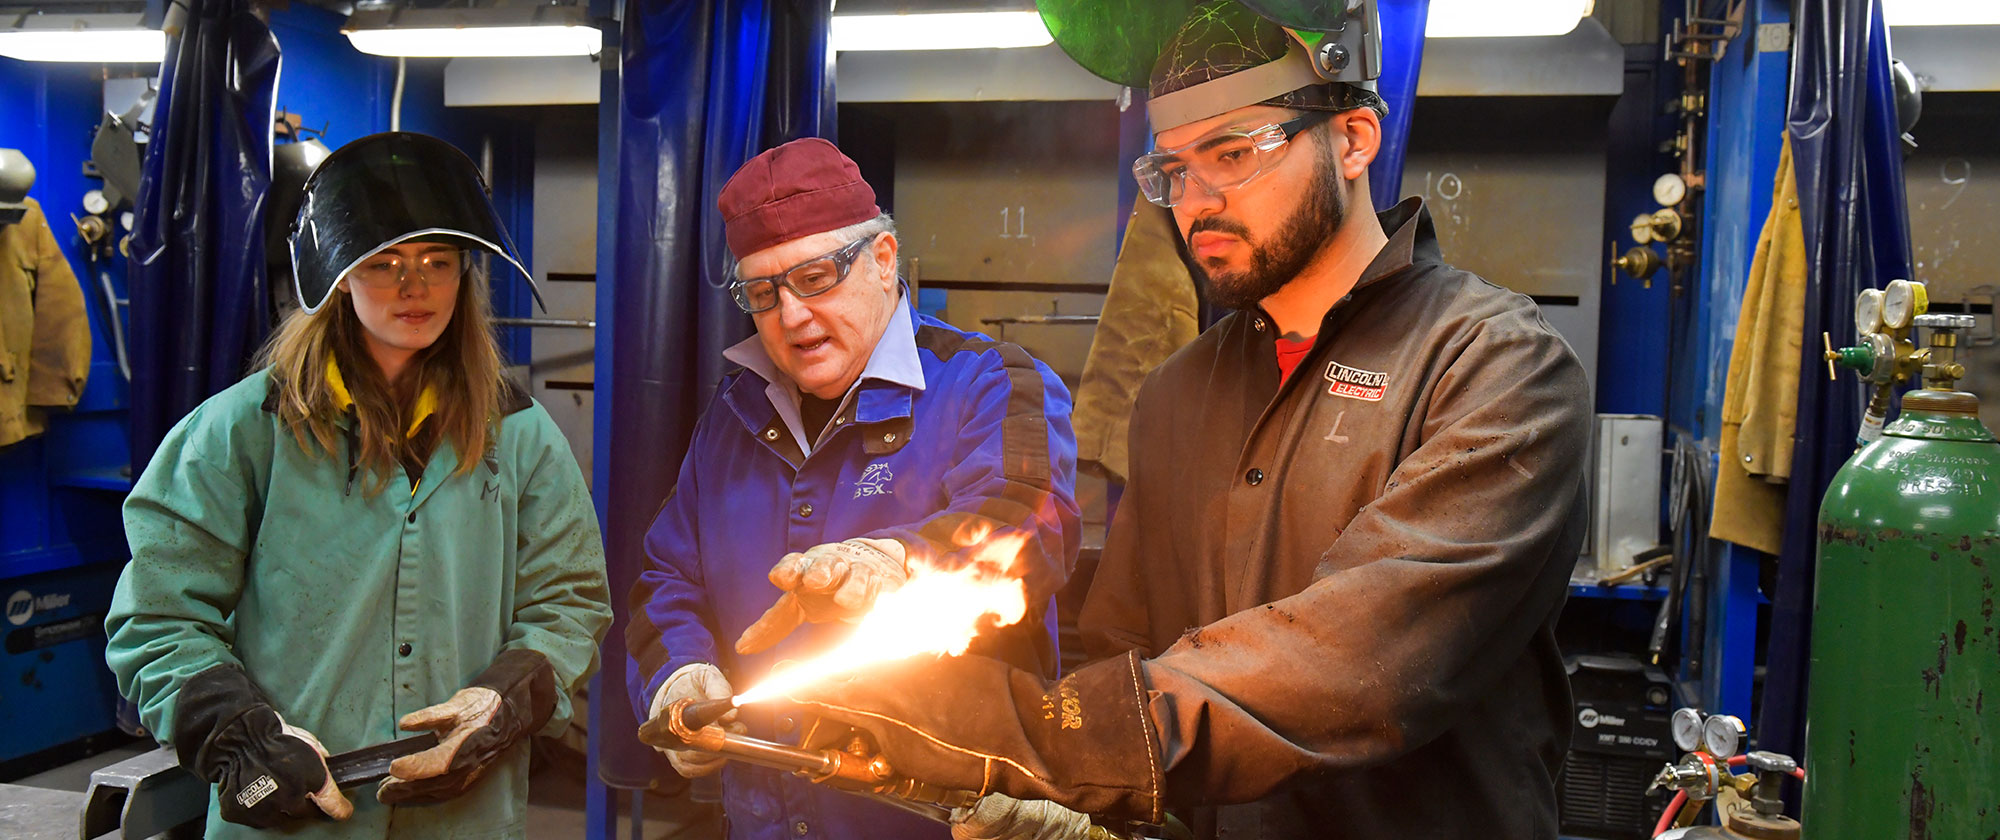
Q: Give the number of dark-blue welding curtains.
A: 4